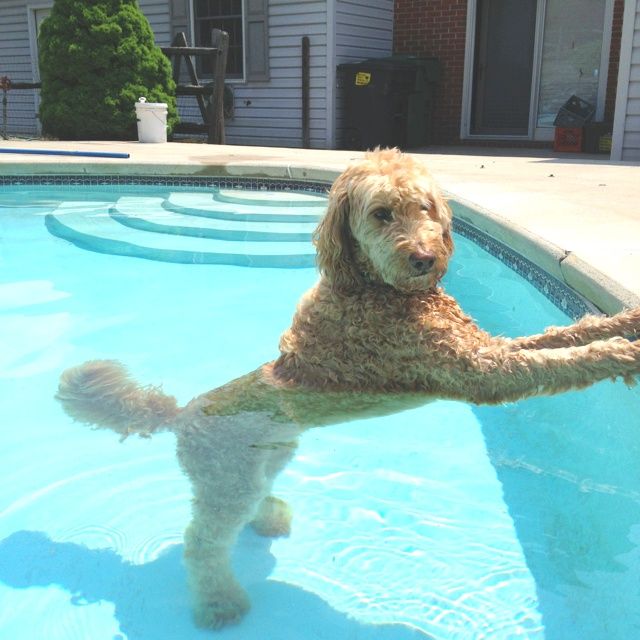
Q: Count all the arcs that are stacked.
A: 4